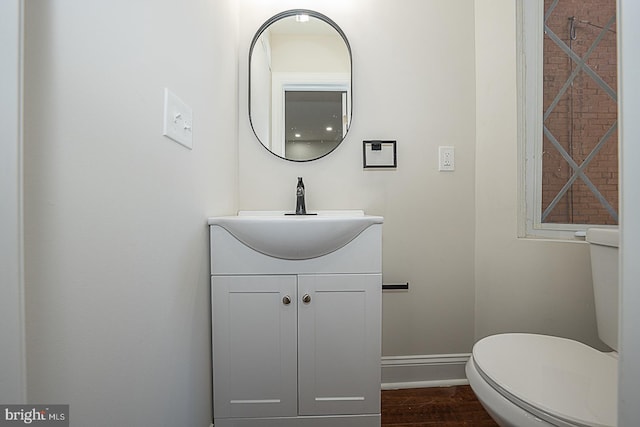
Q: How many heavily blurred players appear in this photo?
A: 0